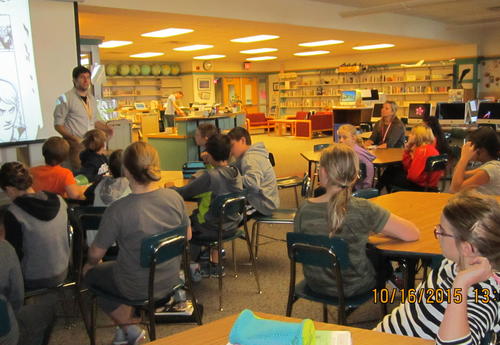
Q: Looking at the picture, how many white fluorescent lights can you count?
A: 11